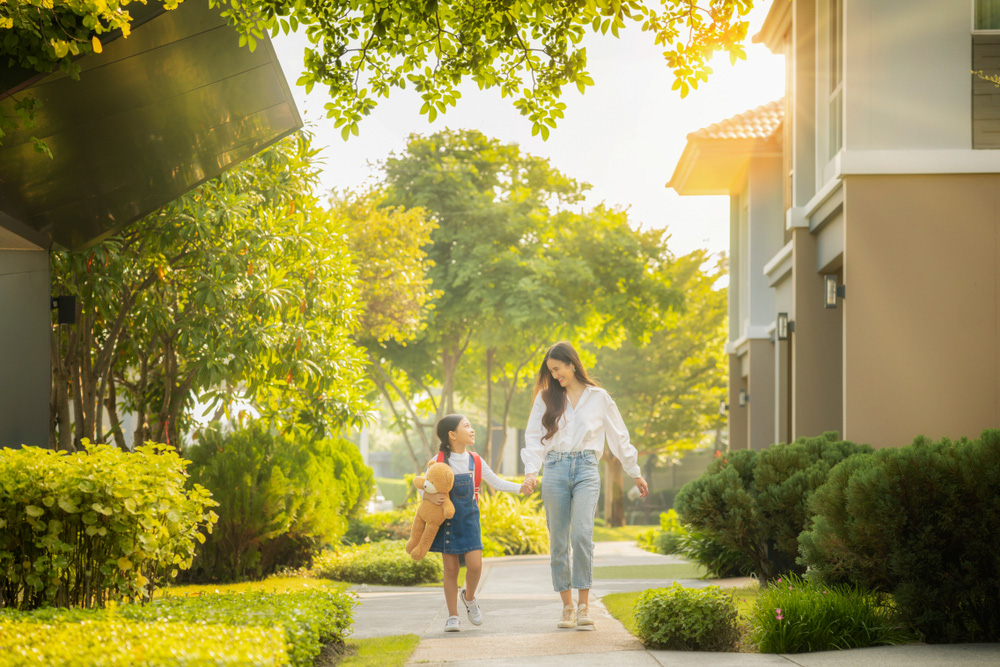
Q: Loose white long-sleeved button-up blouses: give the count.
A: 1